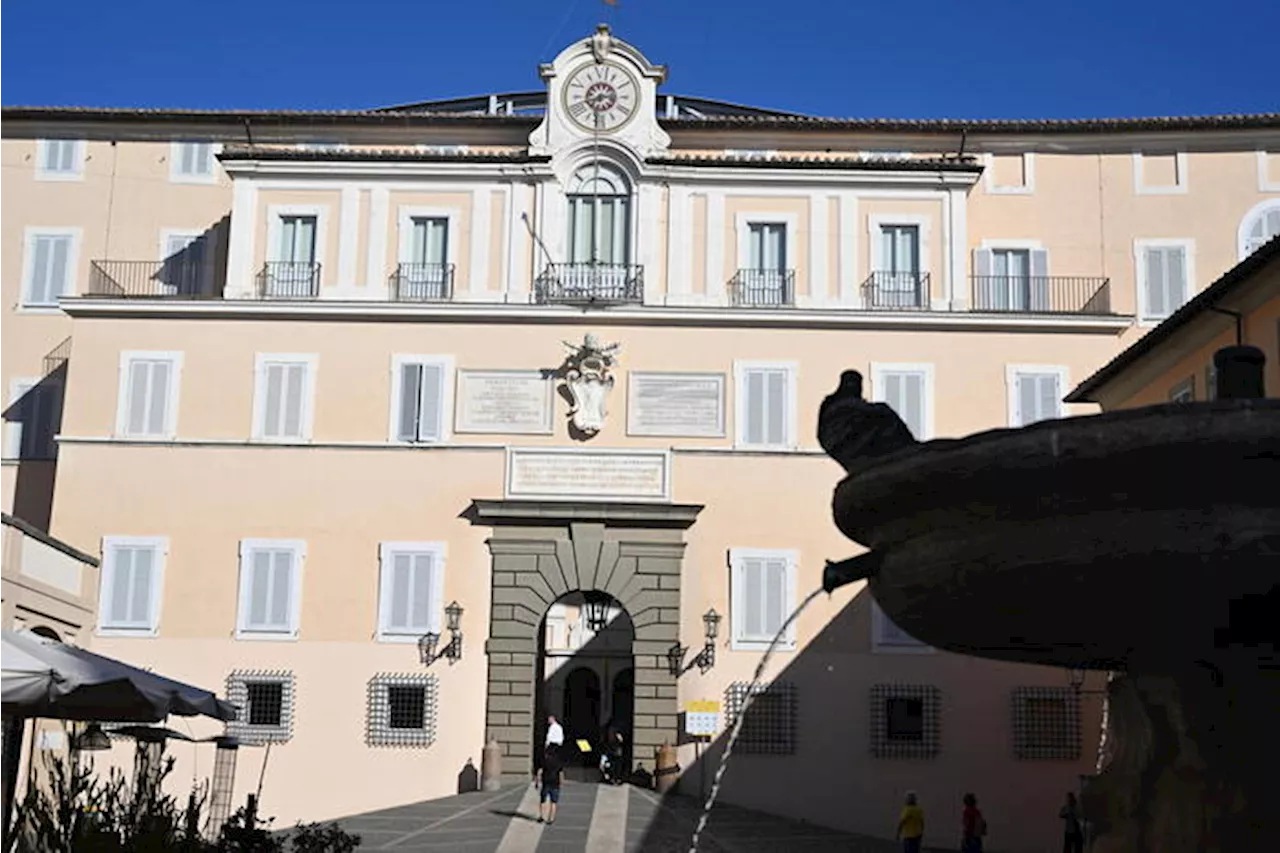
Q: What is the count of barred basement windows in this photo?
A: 5